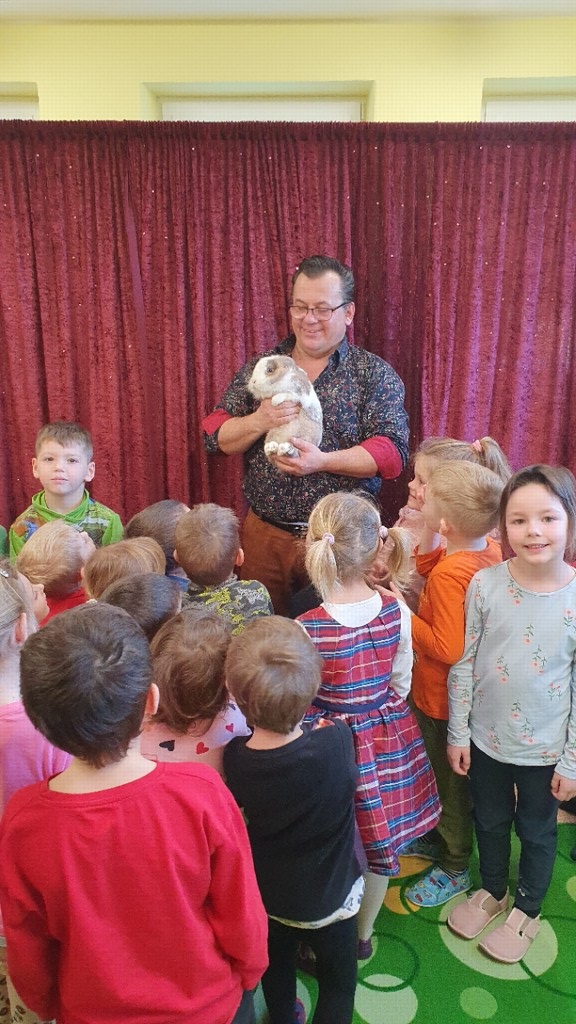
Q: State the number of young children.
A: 14